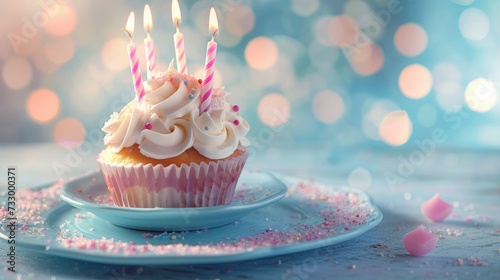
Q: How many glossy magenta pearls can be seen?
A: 3